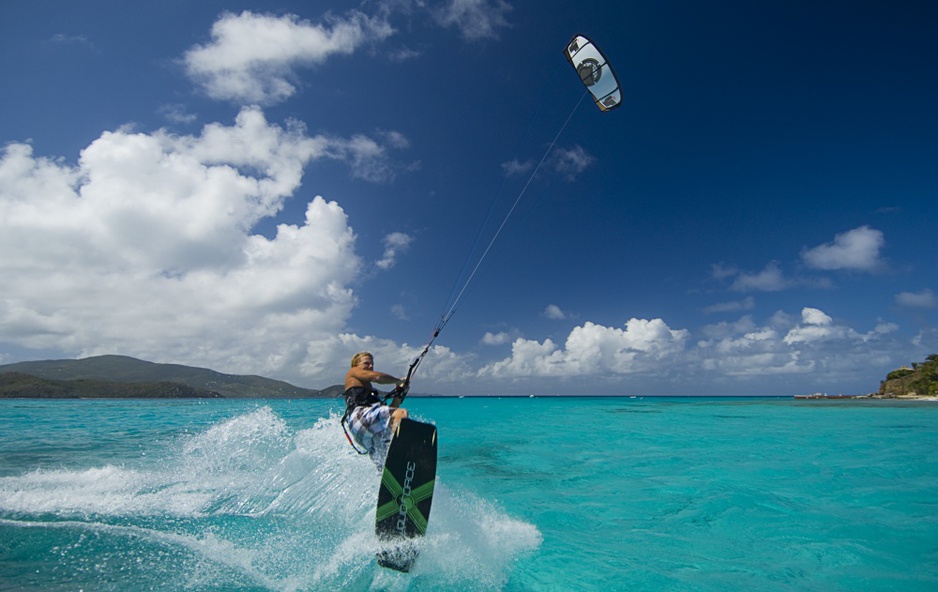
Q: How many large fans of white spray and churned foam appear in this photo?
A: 1